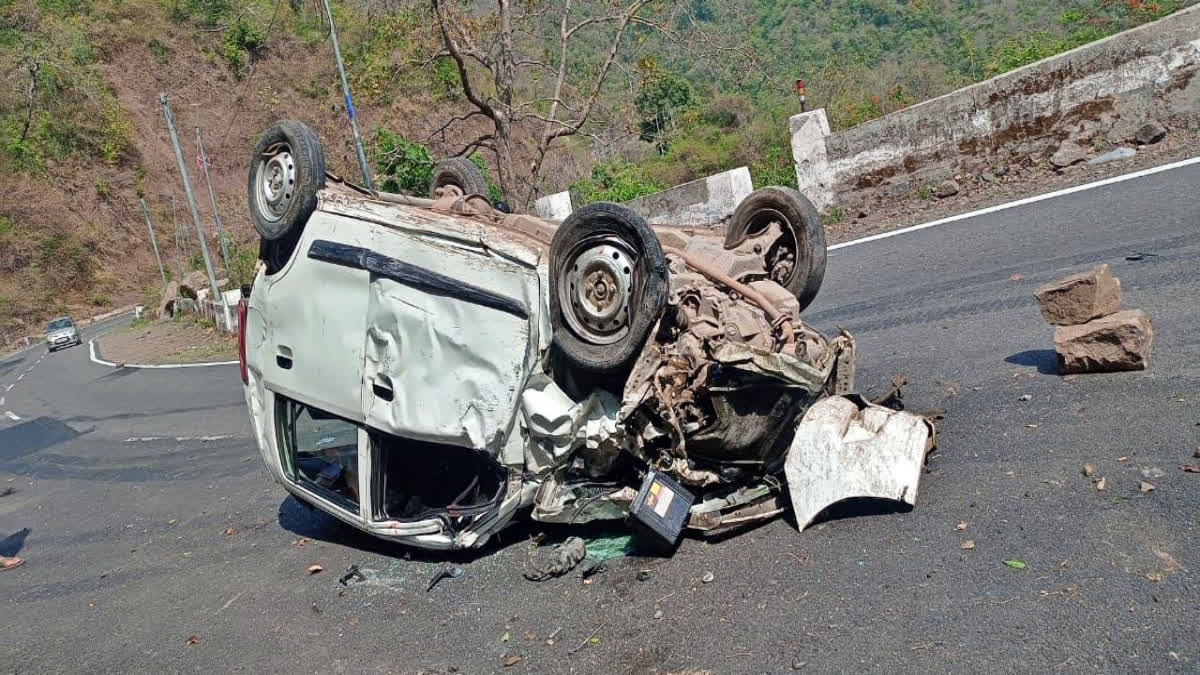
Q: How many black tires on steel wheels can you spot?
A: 4